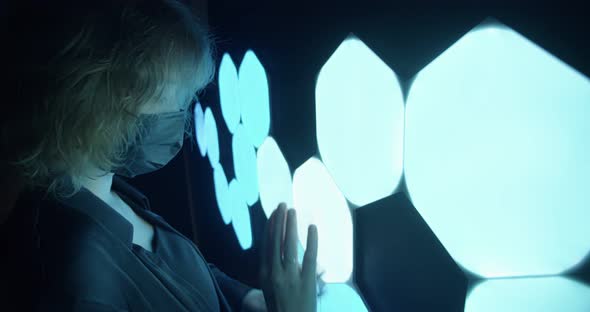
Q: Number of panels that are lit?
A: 13